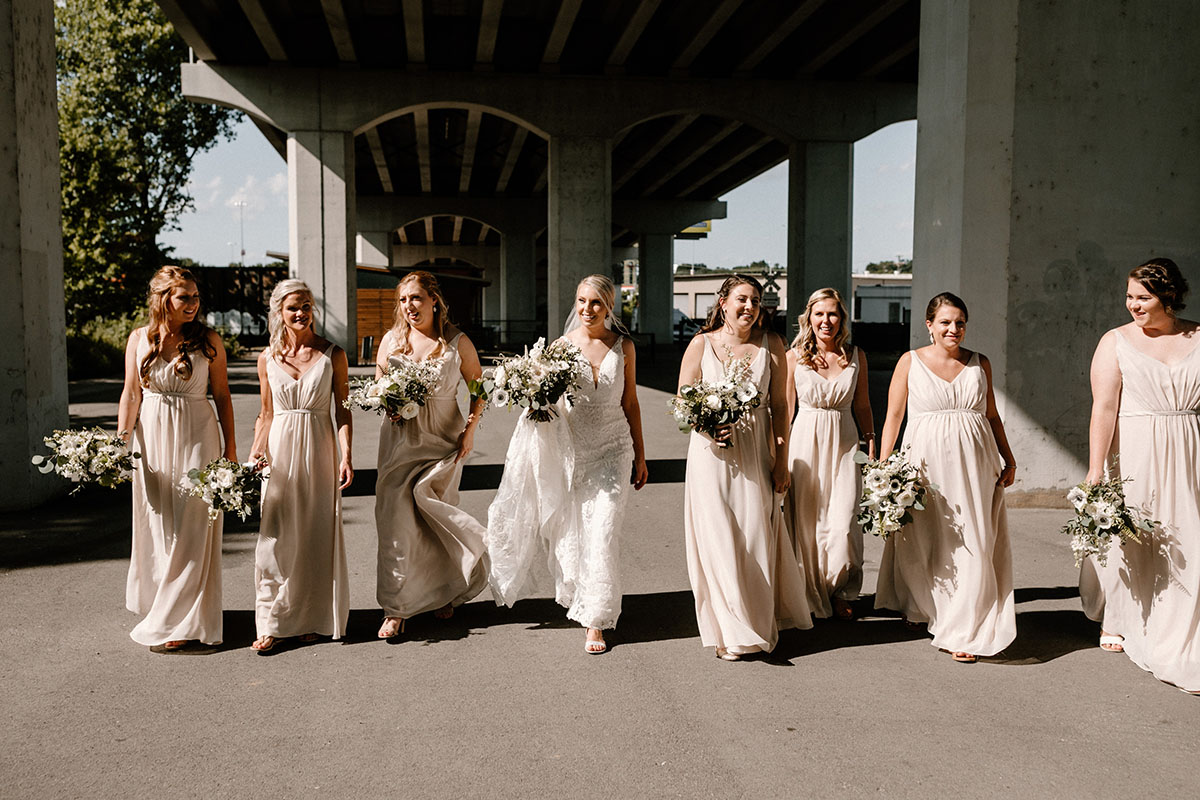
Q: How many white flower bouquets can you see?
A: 7